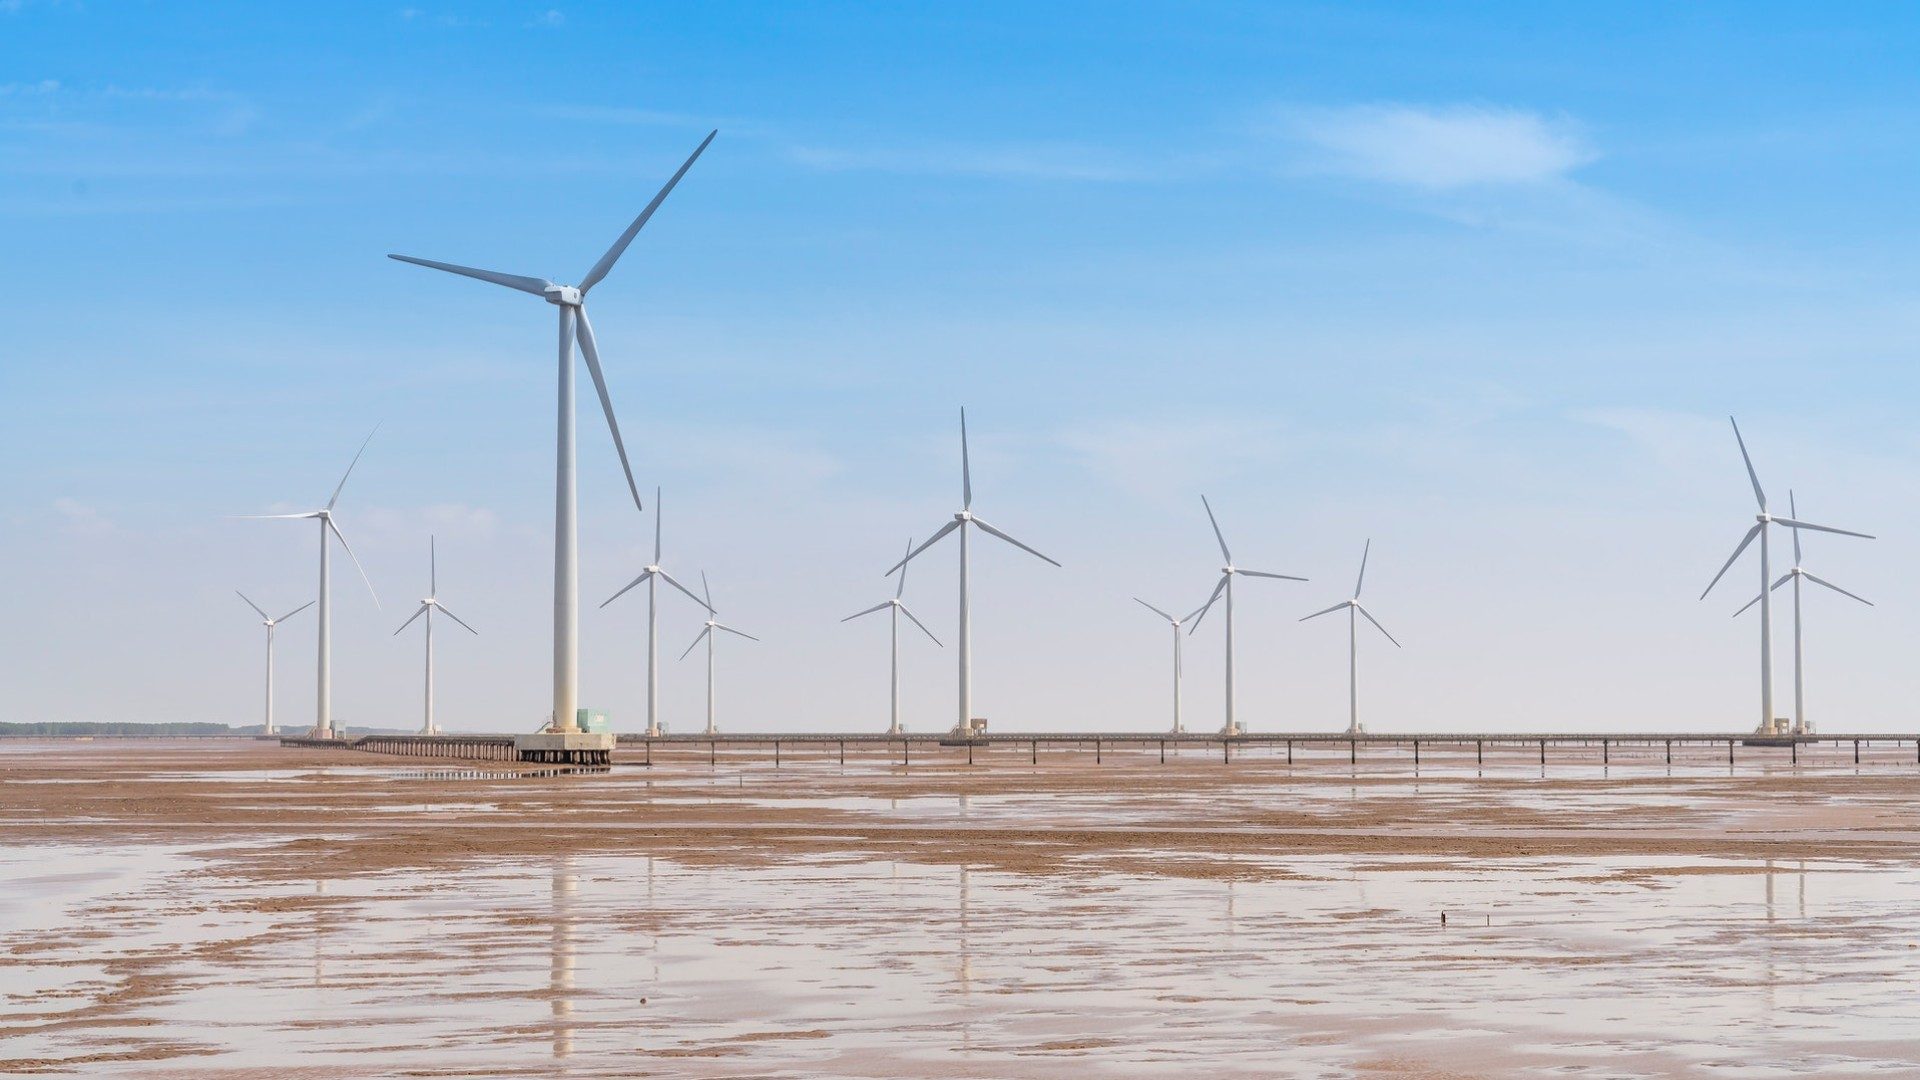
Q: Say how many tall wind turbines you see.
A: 13